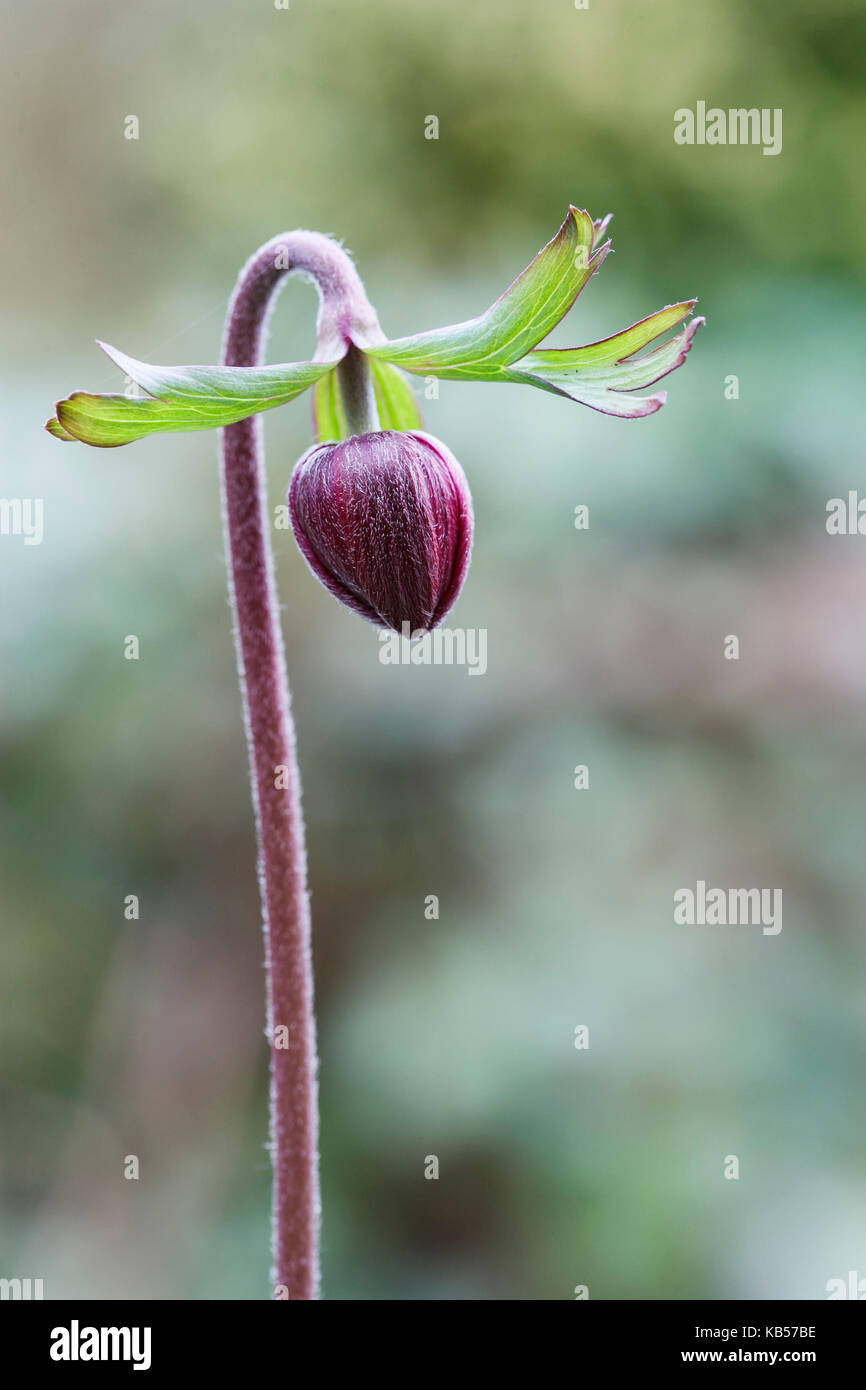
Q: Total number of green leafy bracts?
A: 3